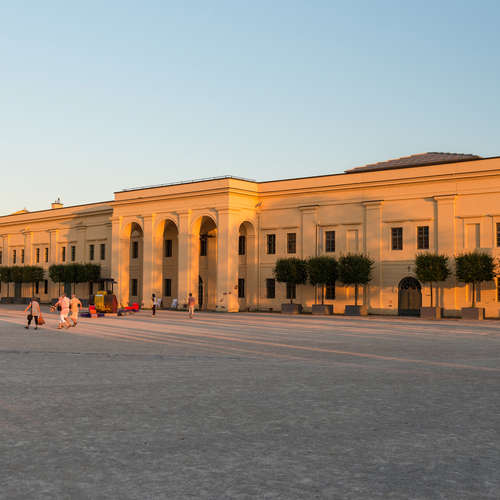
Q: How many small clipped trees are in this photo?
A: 11